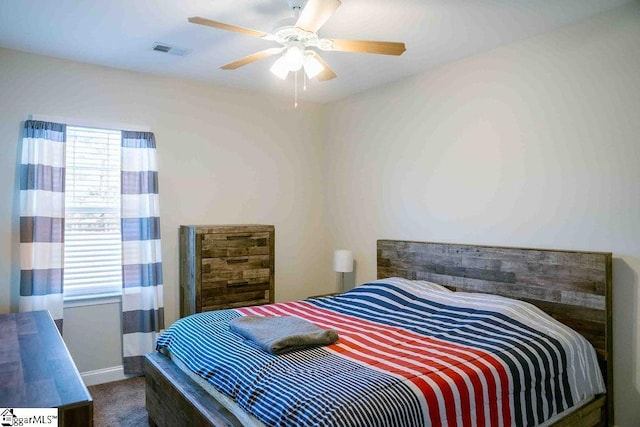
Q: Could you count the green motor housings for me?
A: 0